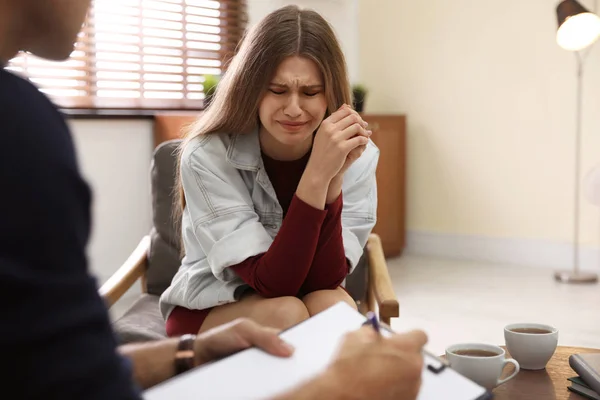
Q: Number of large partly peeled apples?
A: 0